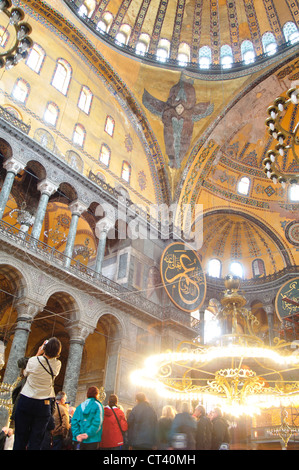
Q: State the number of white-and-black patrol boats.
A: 0